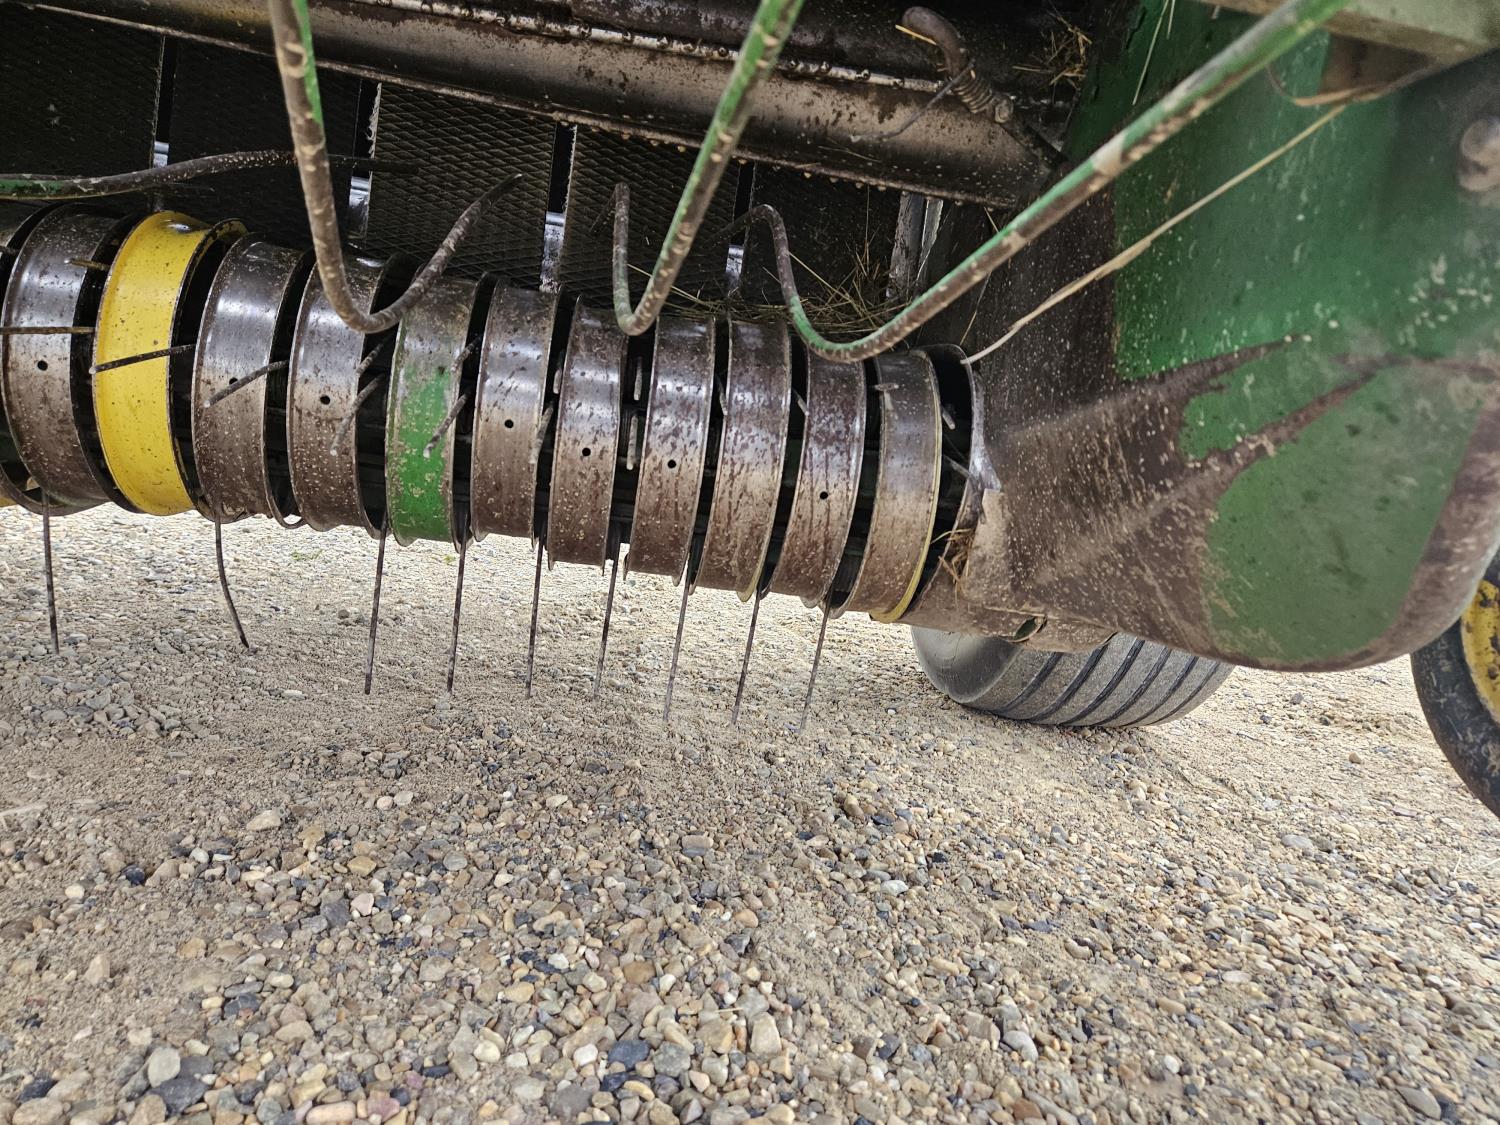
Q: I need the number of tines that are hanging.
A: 9